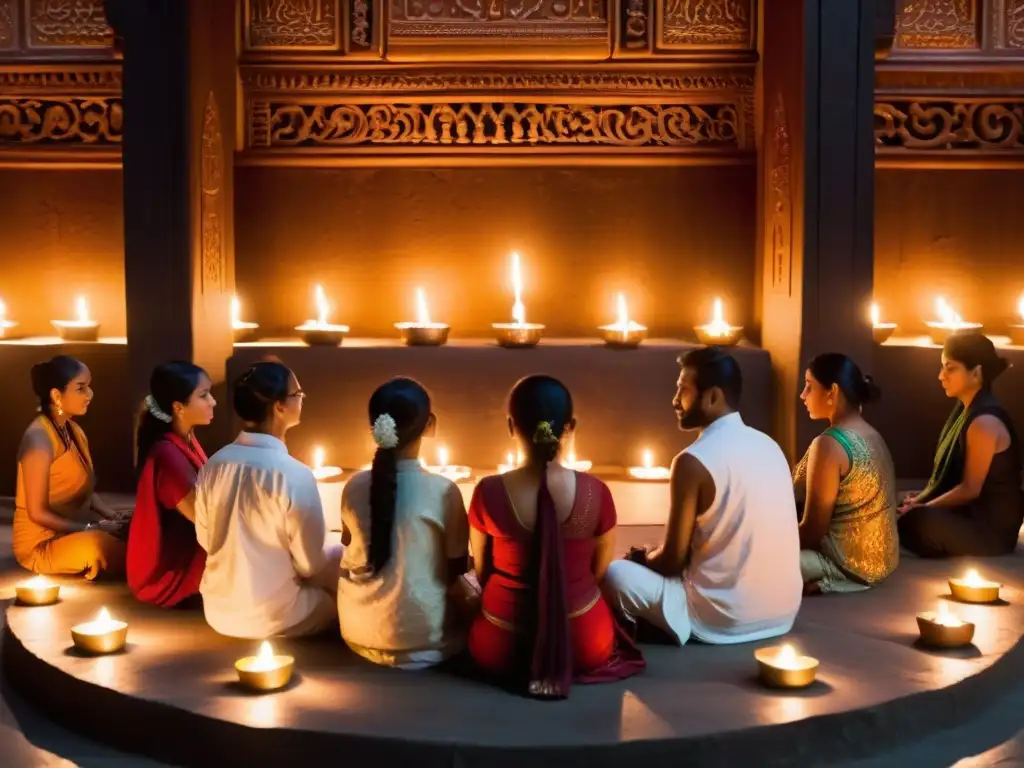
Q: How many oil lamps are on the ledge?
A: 11